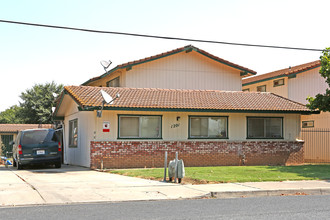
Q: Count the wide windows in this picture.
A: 3